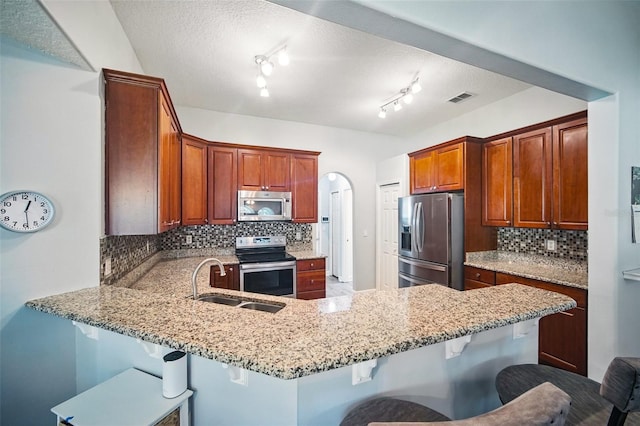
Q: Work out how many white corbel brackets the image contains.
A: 6